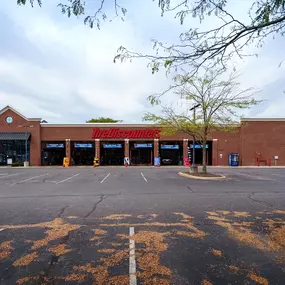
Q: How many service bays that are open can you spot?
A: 6